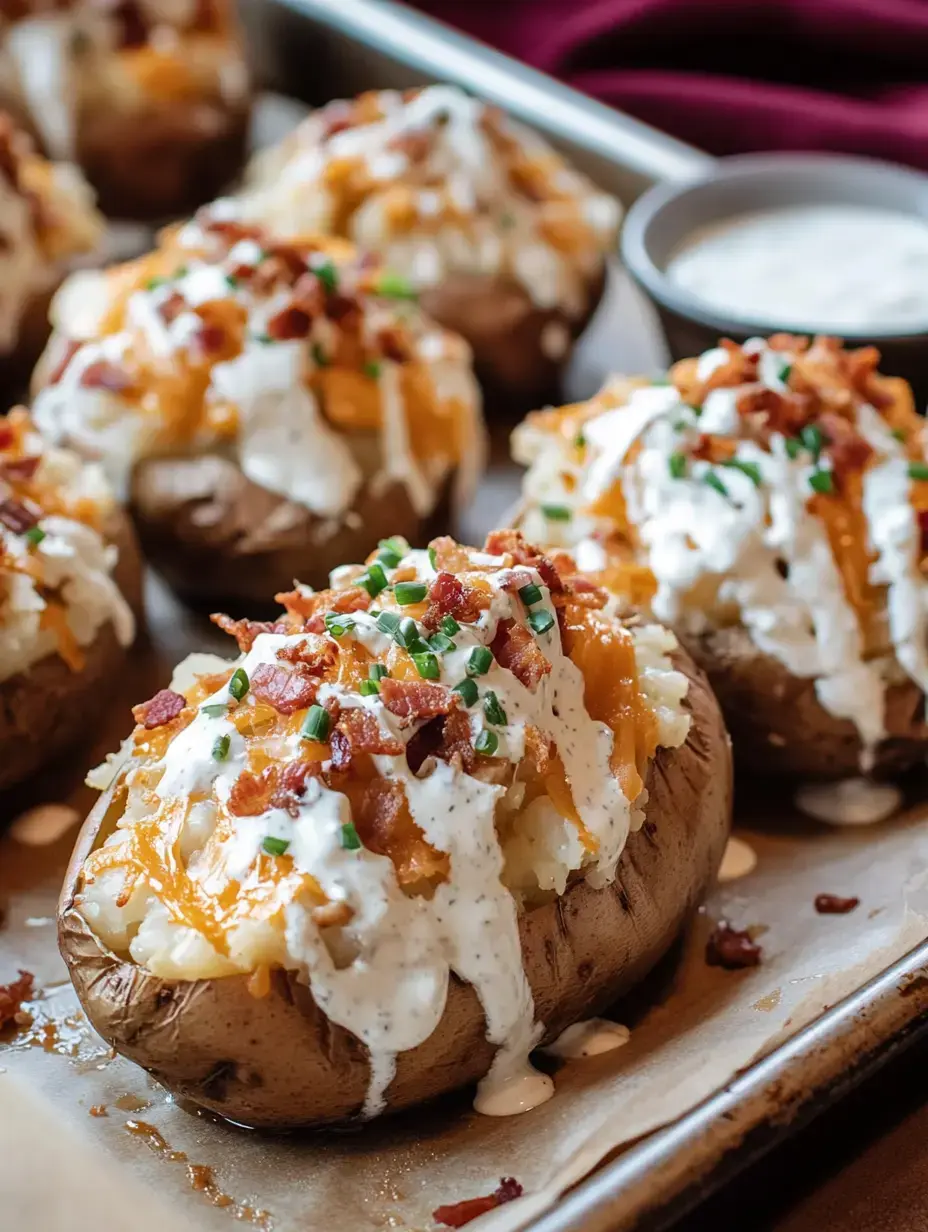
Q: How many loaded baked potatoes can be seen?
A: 7